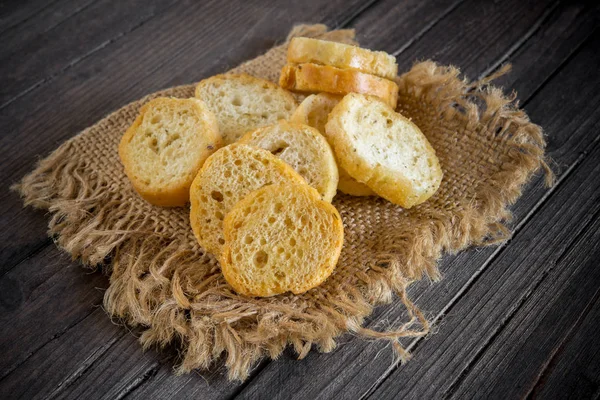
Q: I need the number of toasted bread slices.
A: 9